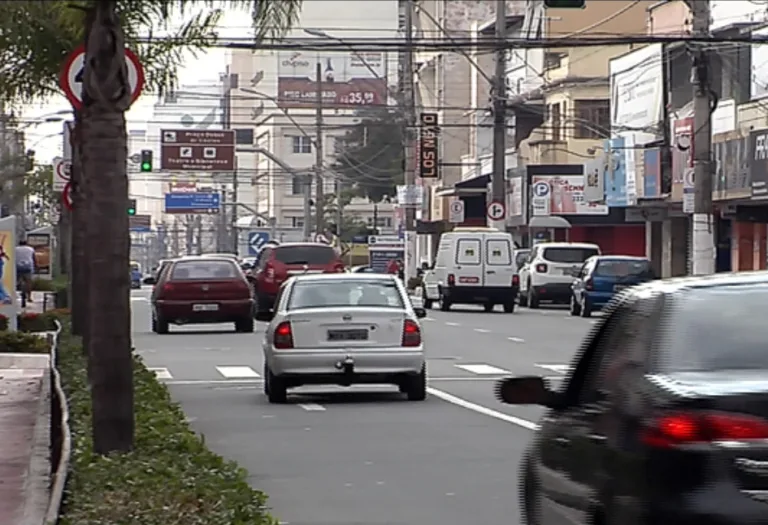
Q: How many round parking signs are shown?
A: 1